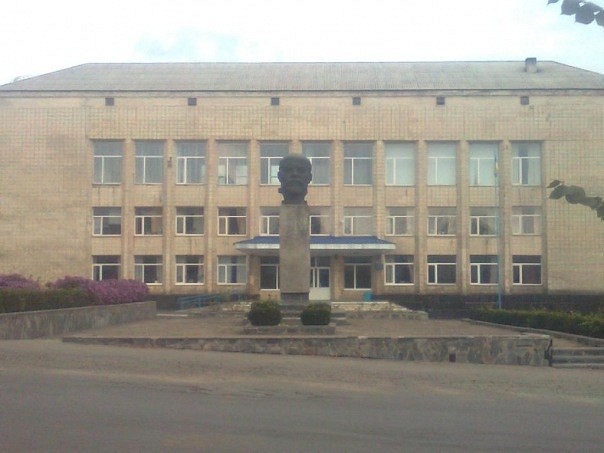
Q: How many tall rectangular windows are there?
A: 11